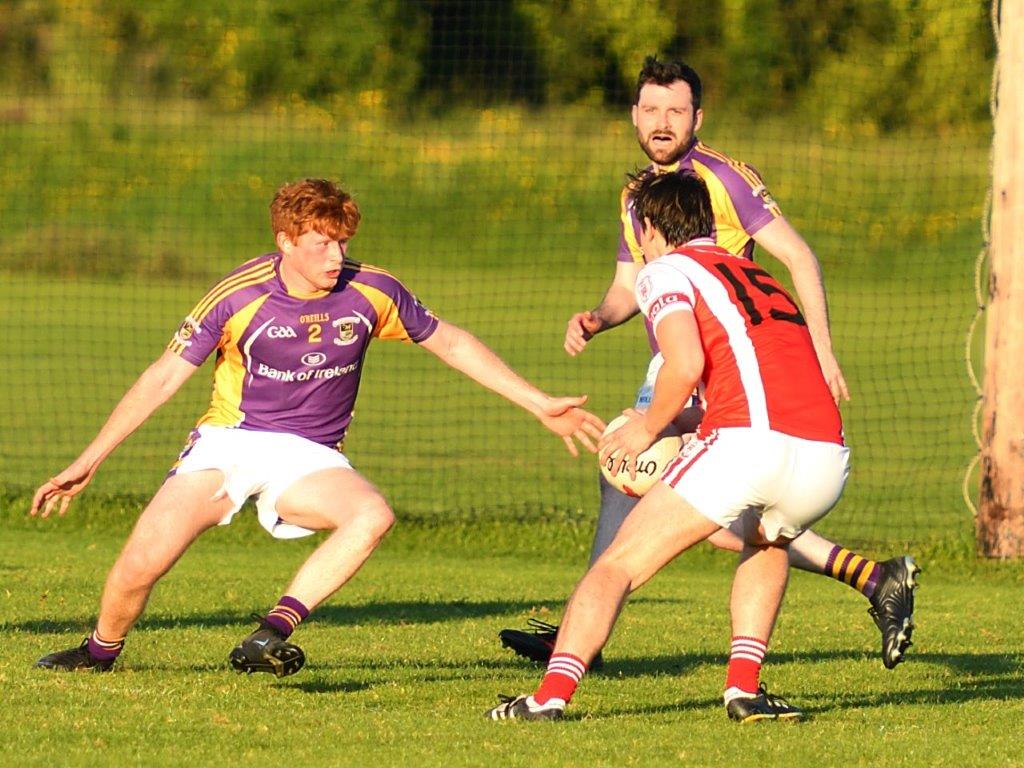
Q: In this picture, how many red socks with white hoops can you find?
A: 2